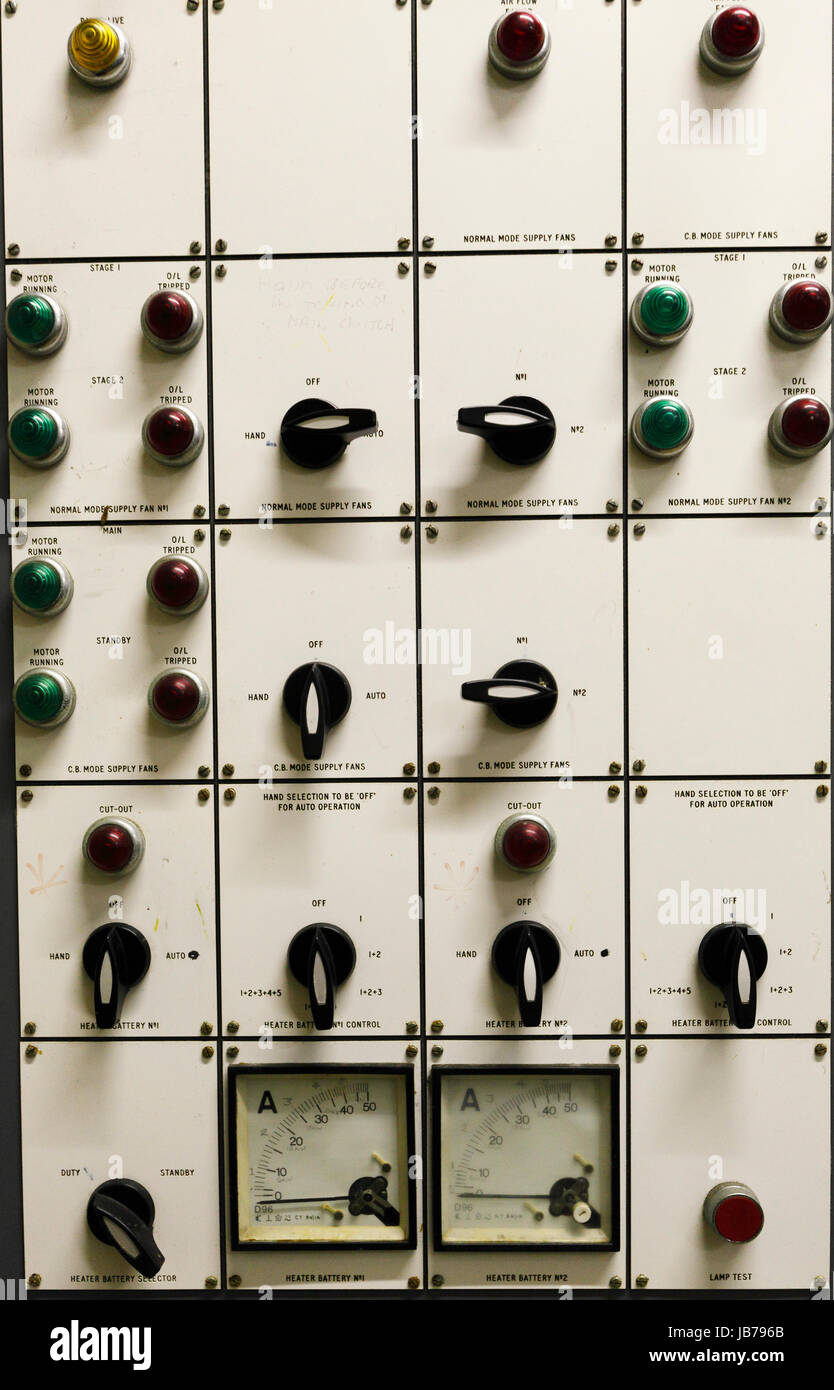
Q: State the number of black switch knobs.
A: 9